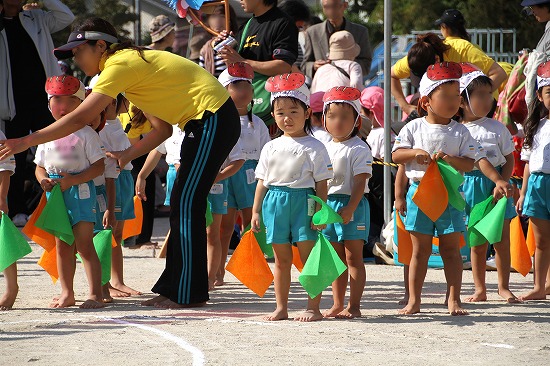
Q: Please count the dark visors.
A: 1